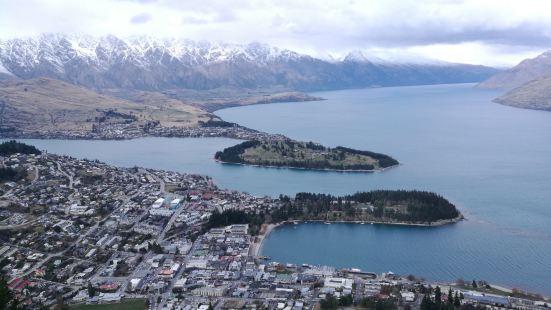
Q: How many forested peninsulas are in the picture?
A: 2